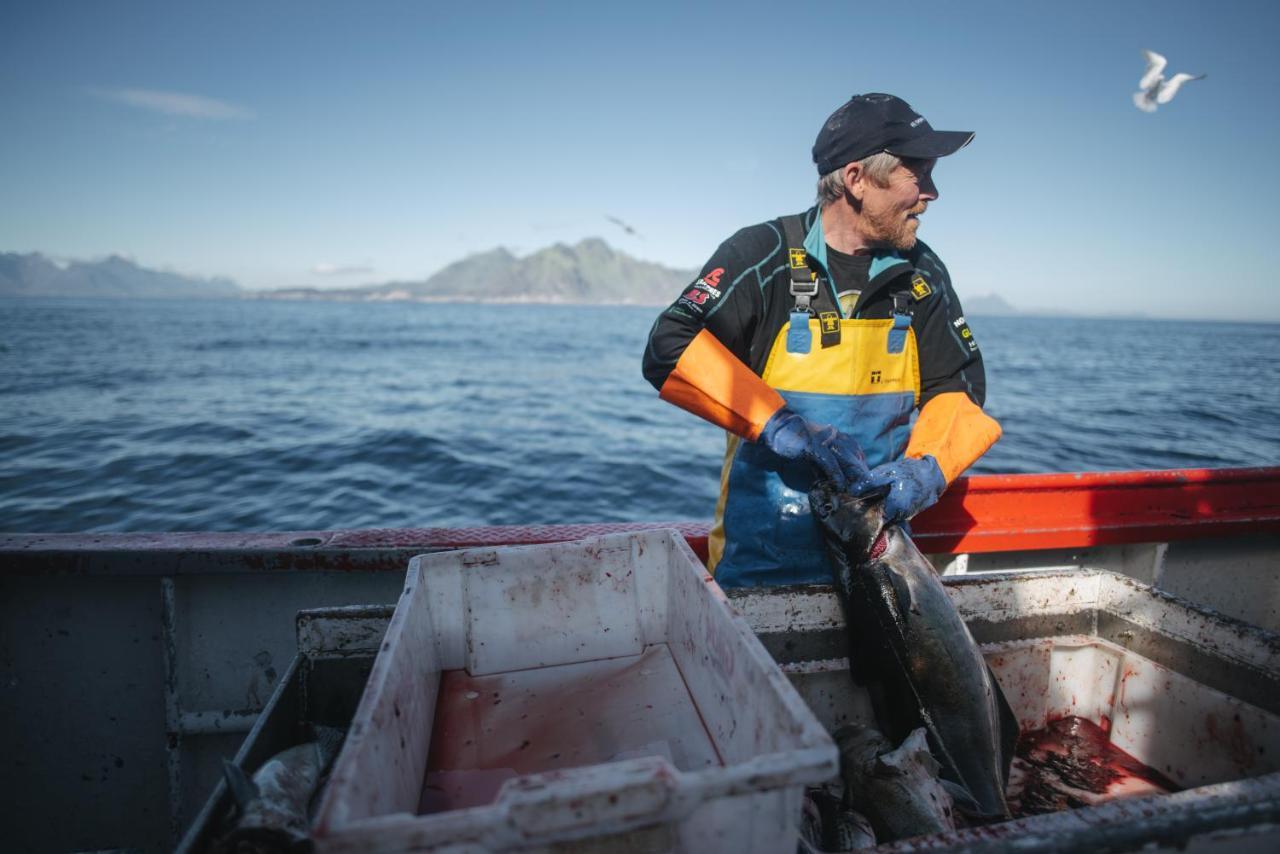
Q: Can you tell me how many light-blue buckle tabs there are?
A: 2